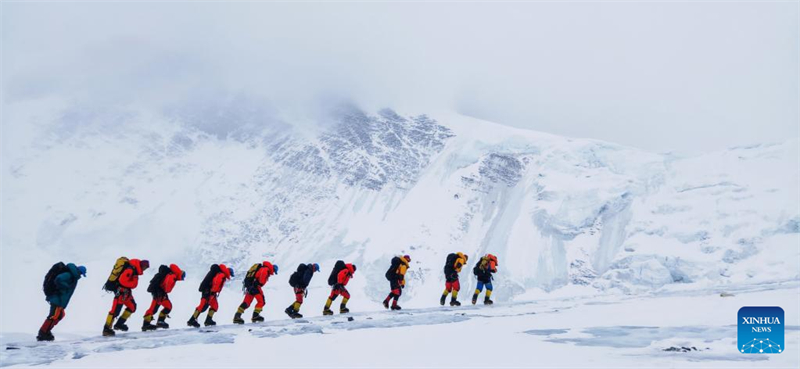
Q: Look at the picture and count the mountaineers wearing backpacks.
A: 10